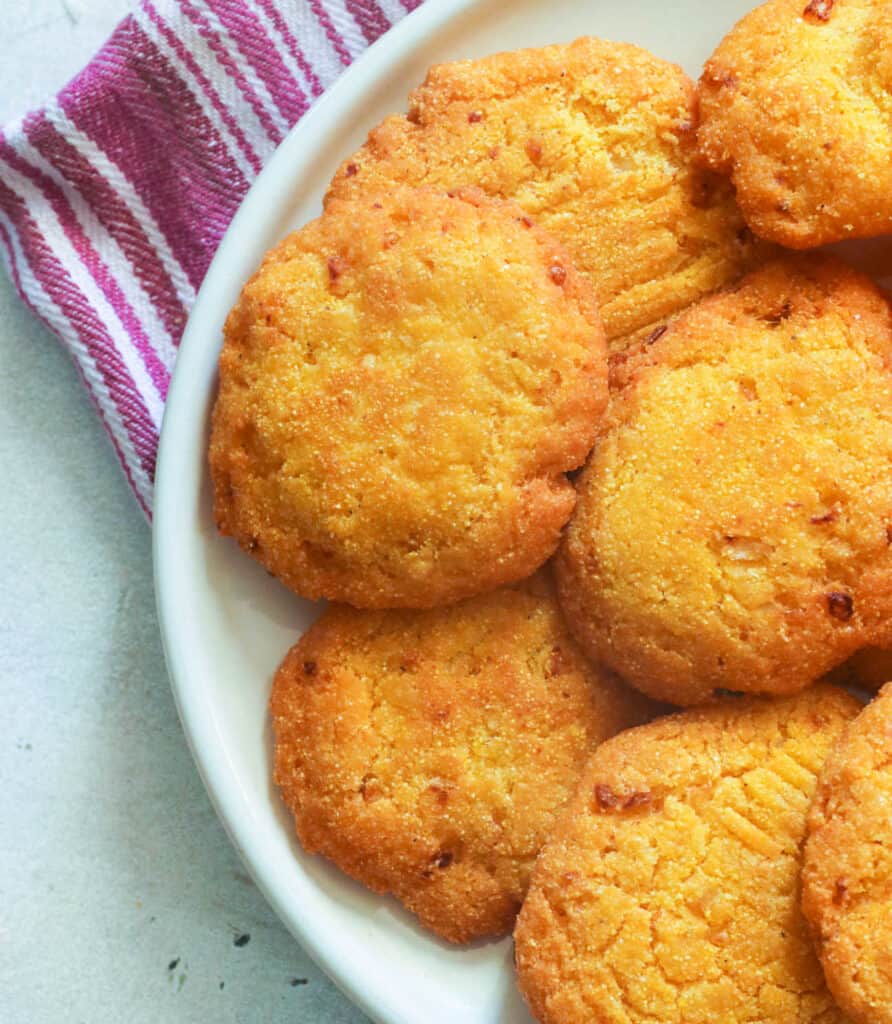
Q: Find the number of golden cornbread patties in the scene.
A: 7